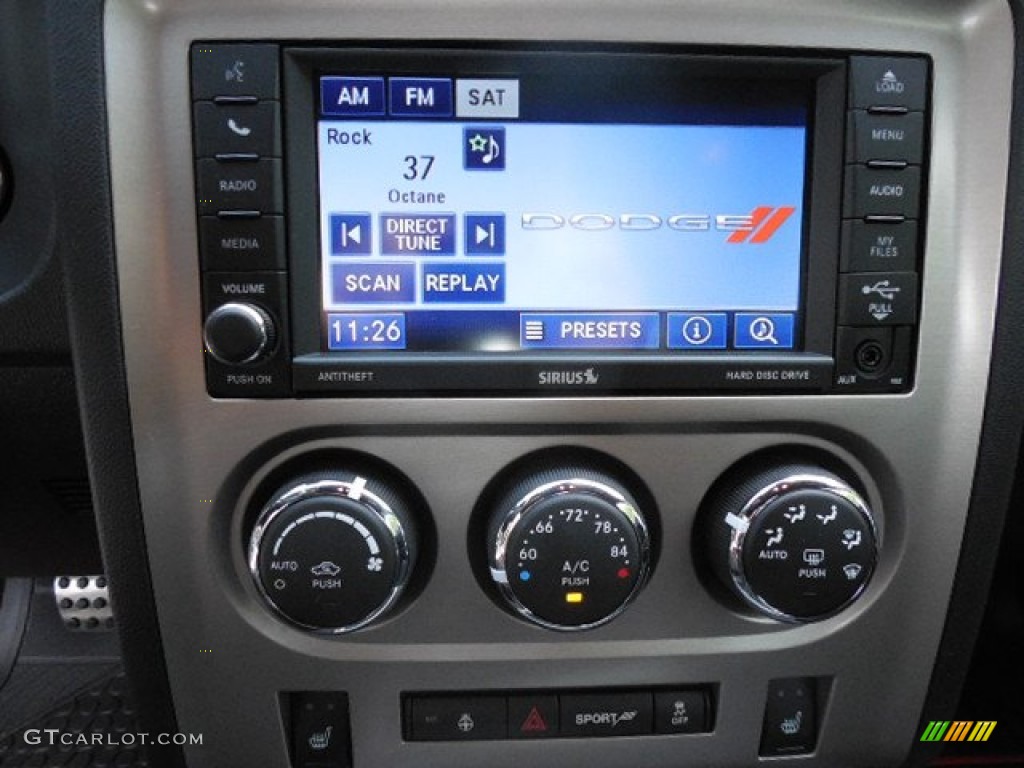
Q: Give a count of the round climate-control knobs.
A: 3